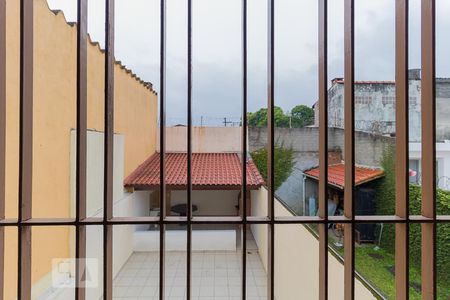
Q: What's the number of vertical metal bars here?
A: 12